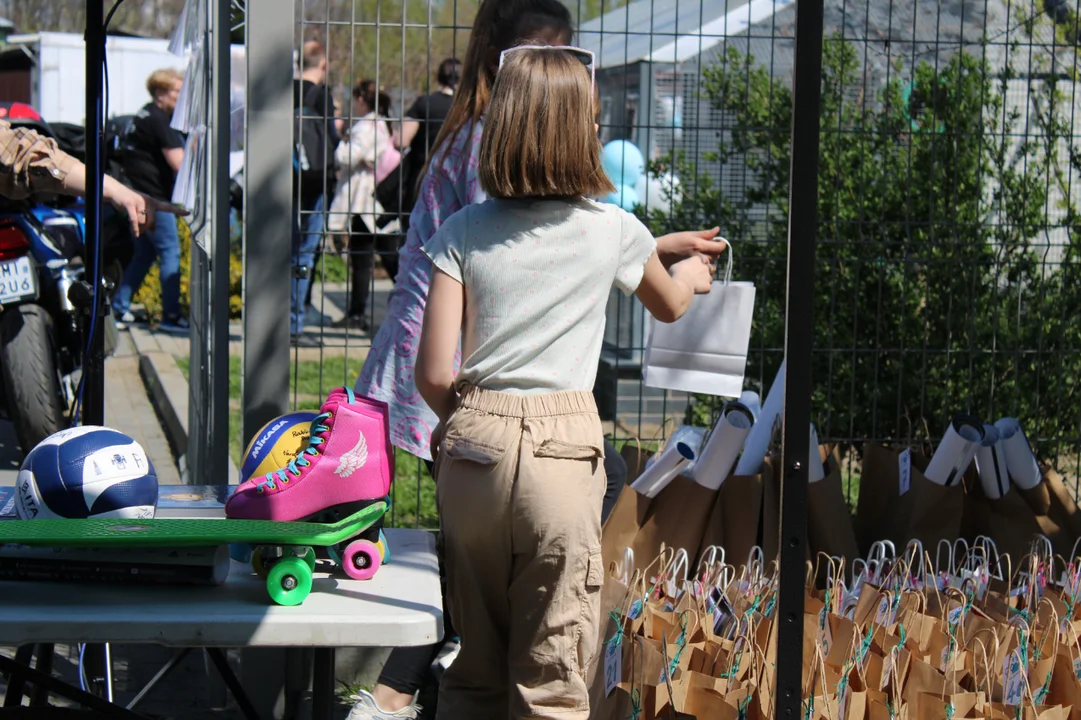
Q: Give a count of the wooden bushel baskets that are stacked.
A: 0